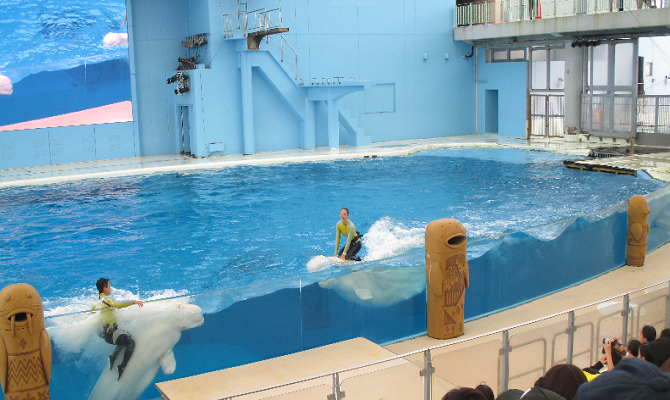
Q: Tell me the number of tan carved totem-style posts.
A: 3